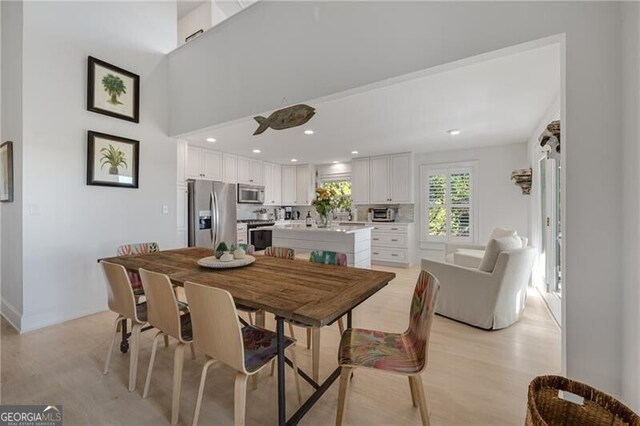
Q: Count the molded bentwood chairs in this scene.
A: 8